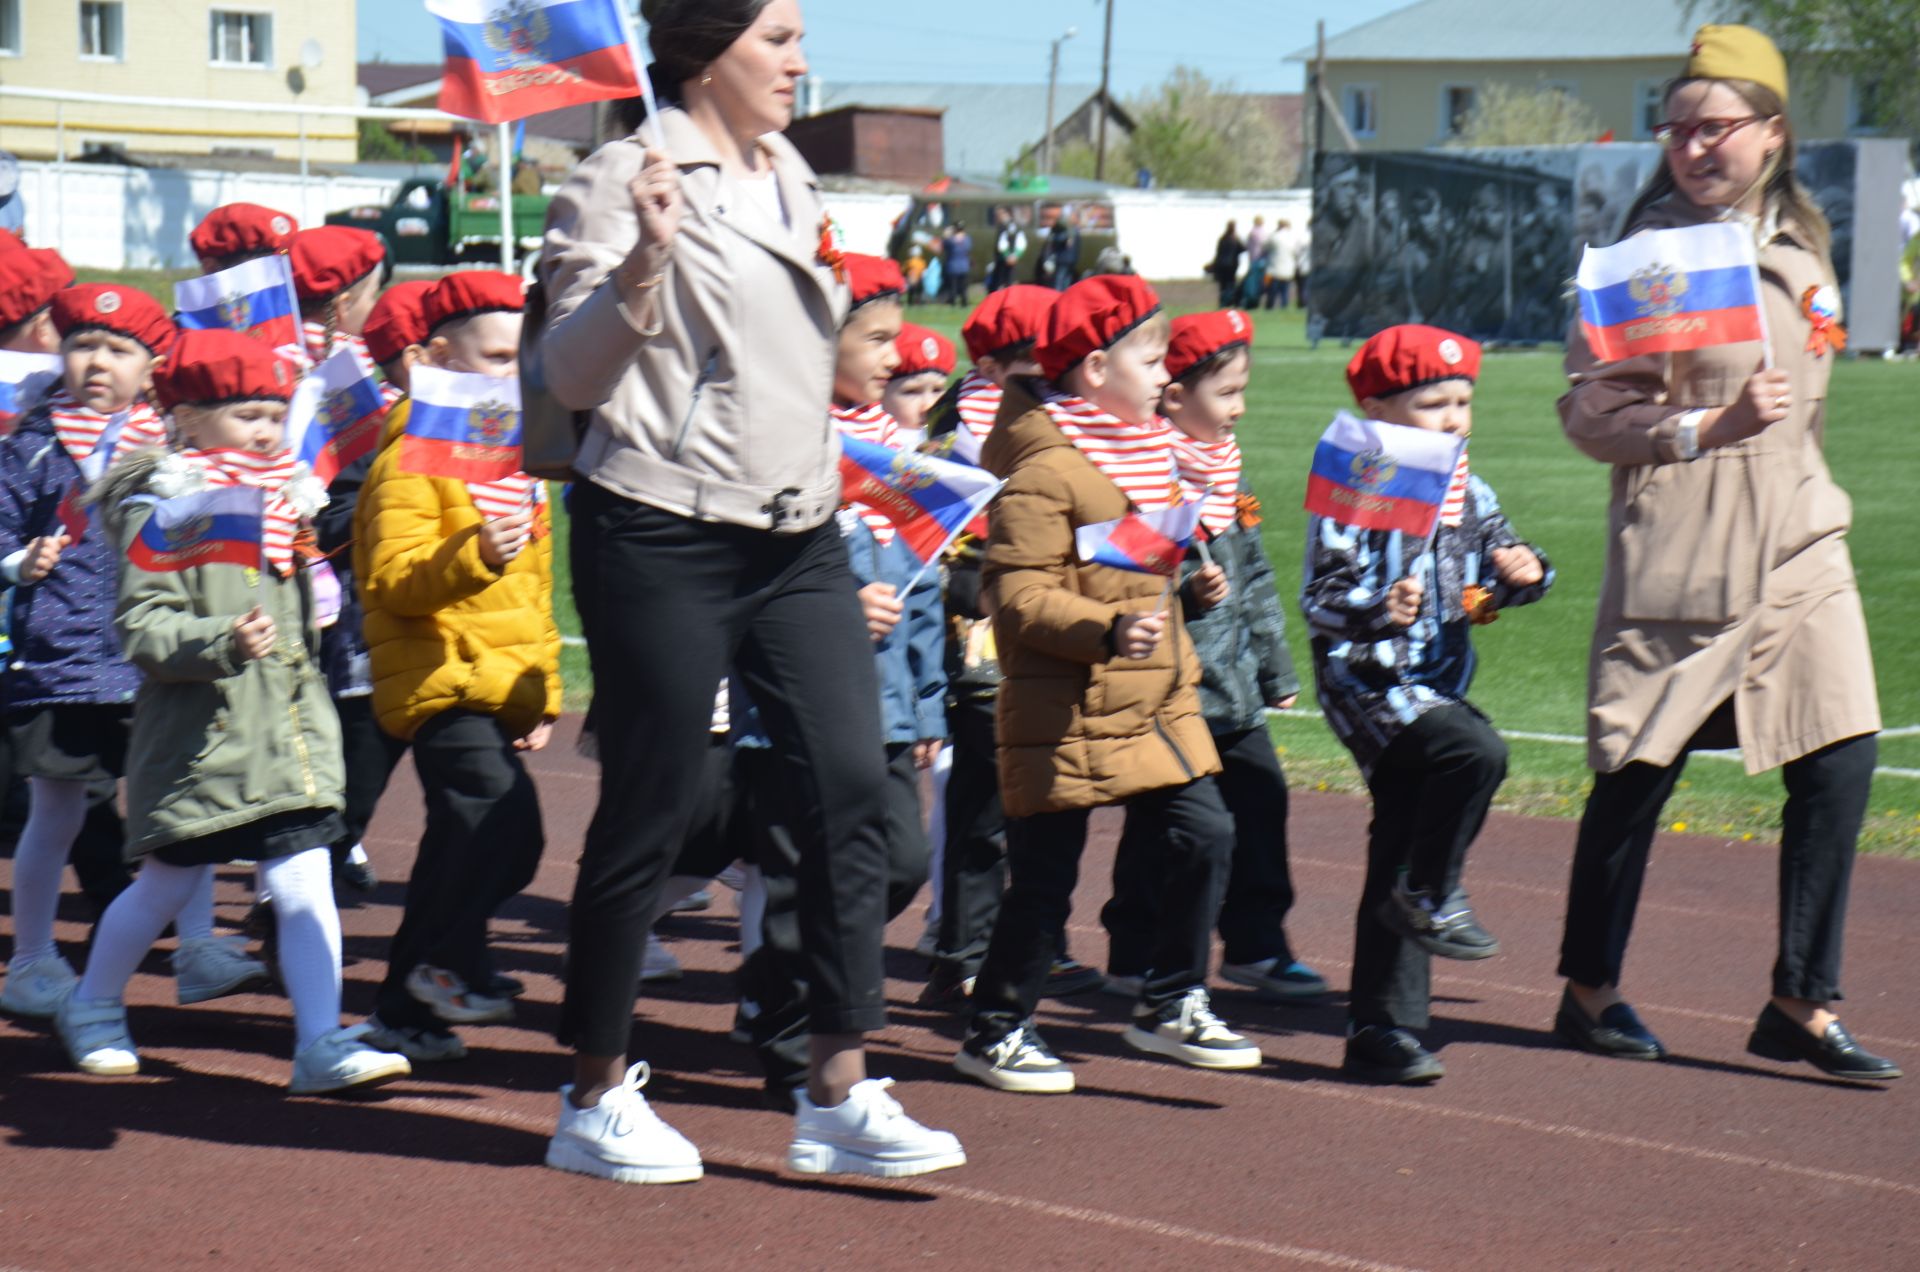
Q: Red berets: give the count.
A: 14